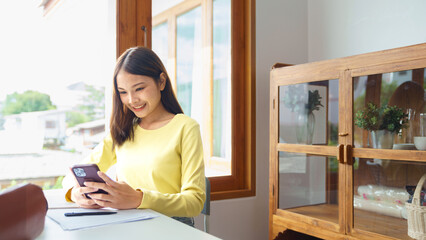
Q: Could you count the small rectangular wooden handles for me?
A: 2